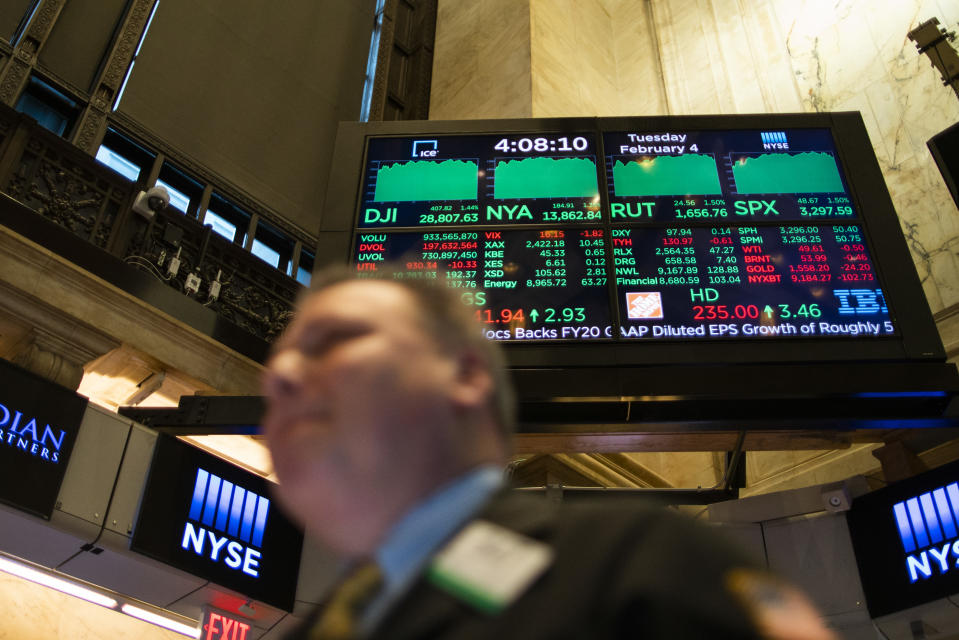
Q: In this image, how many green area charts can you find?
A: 4